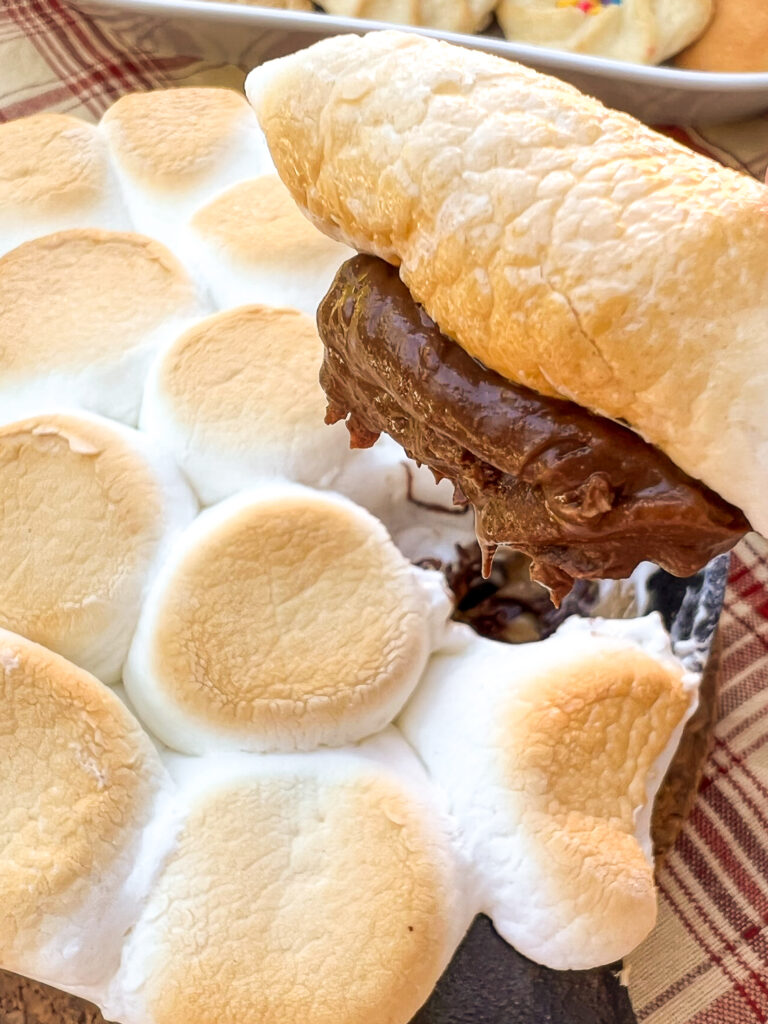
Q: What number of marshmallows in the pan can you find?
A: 10